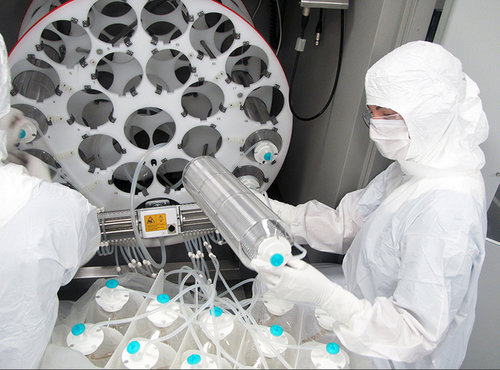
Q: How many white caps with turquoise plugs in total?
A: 11